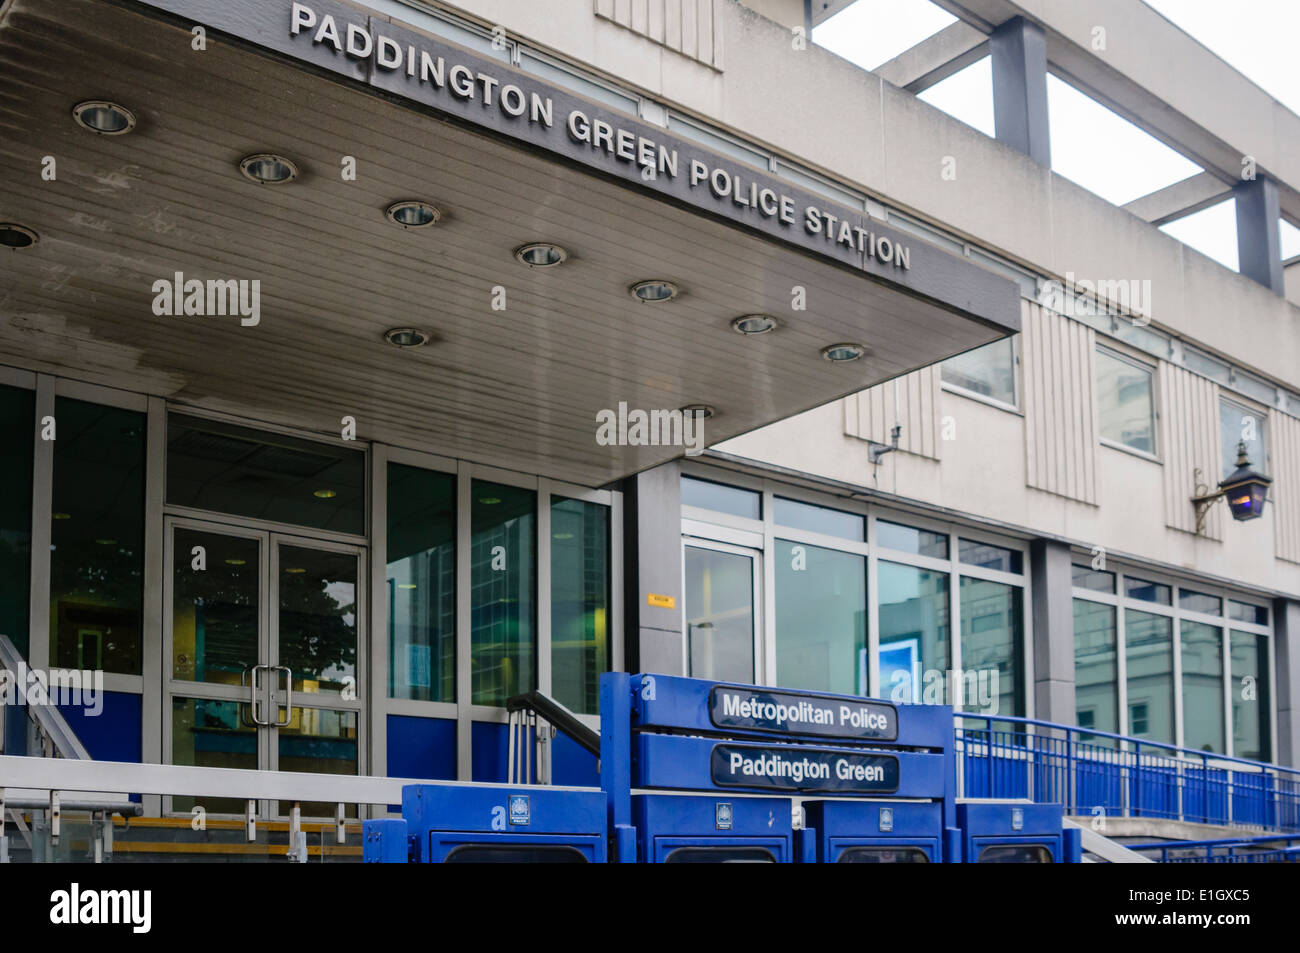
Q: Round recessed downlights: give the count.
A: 10